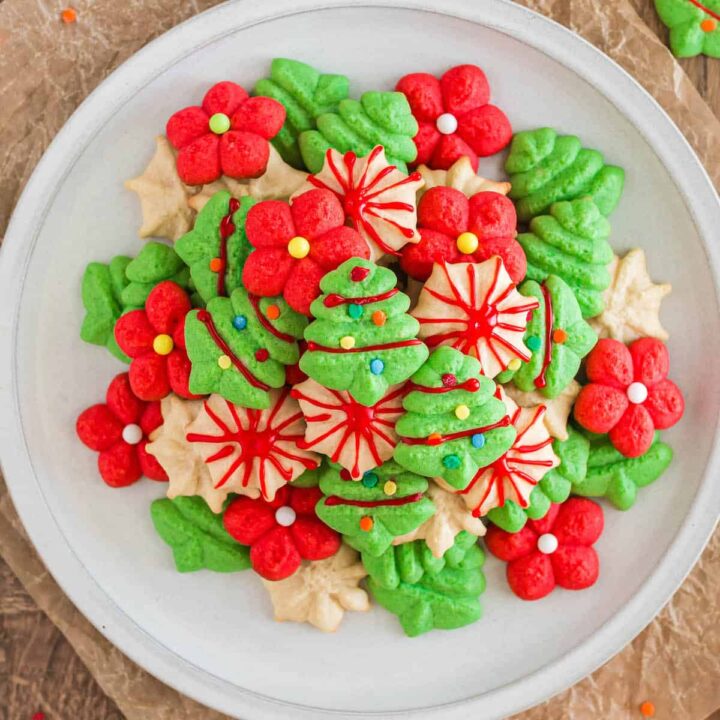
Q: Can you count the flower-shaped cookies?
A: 9